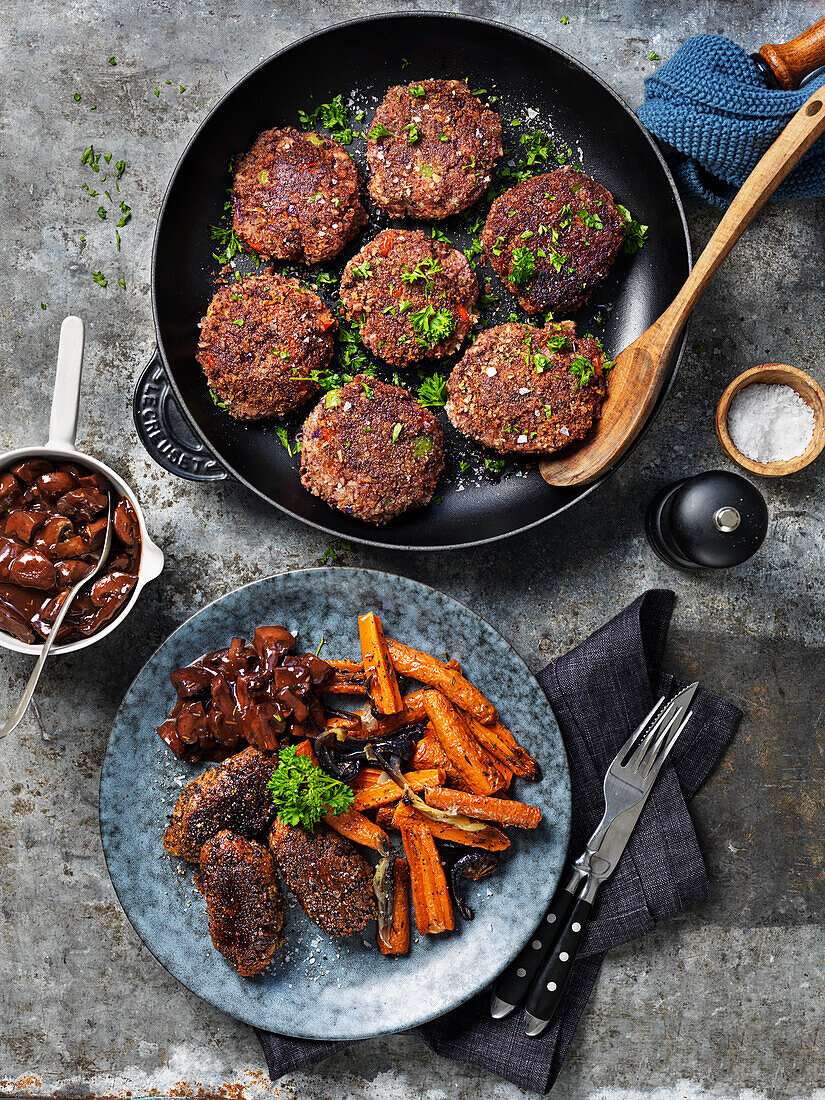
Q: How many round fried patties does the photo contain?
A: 7